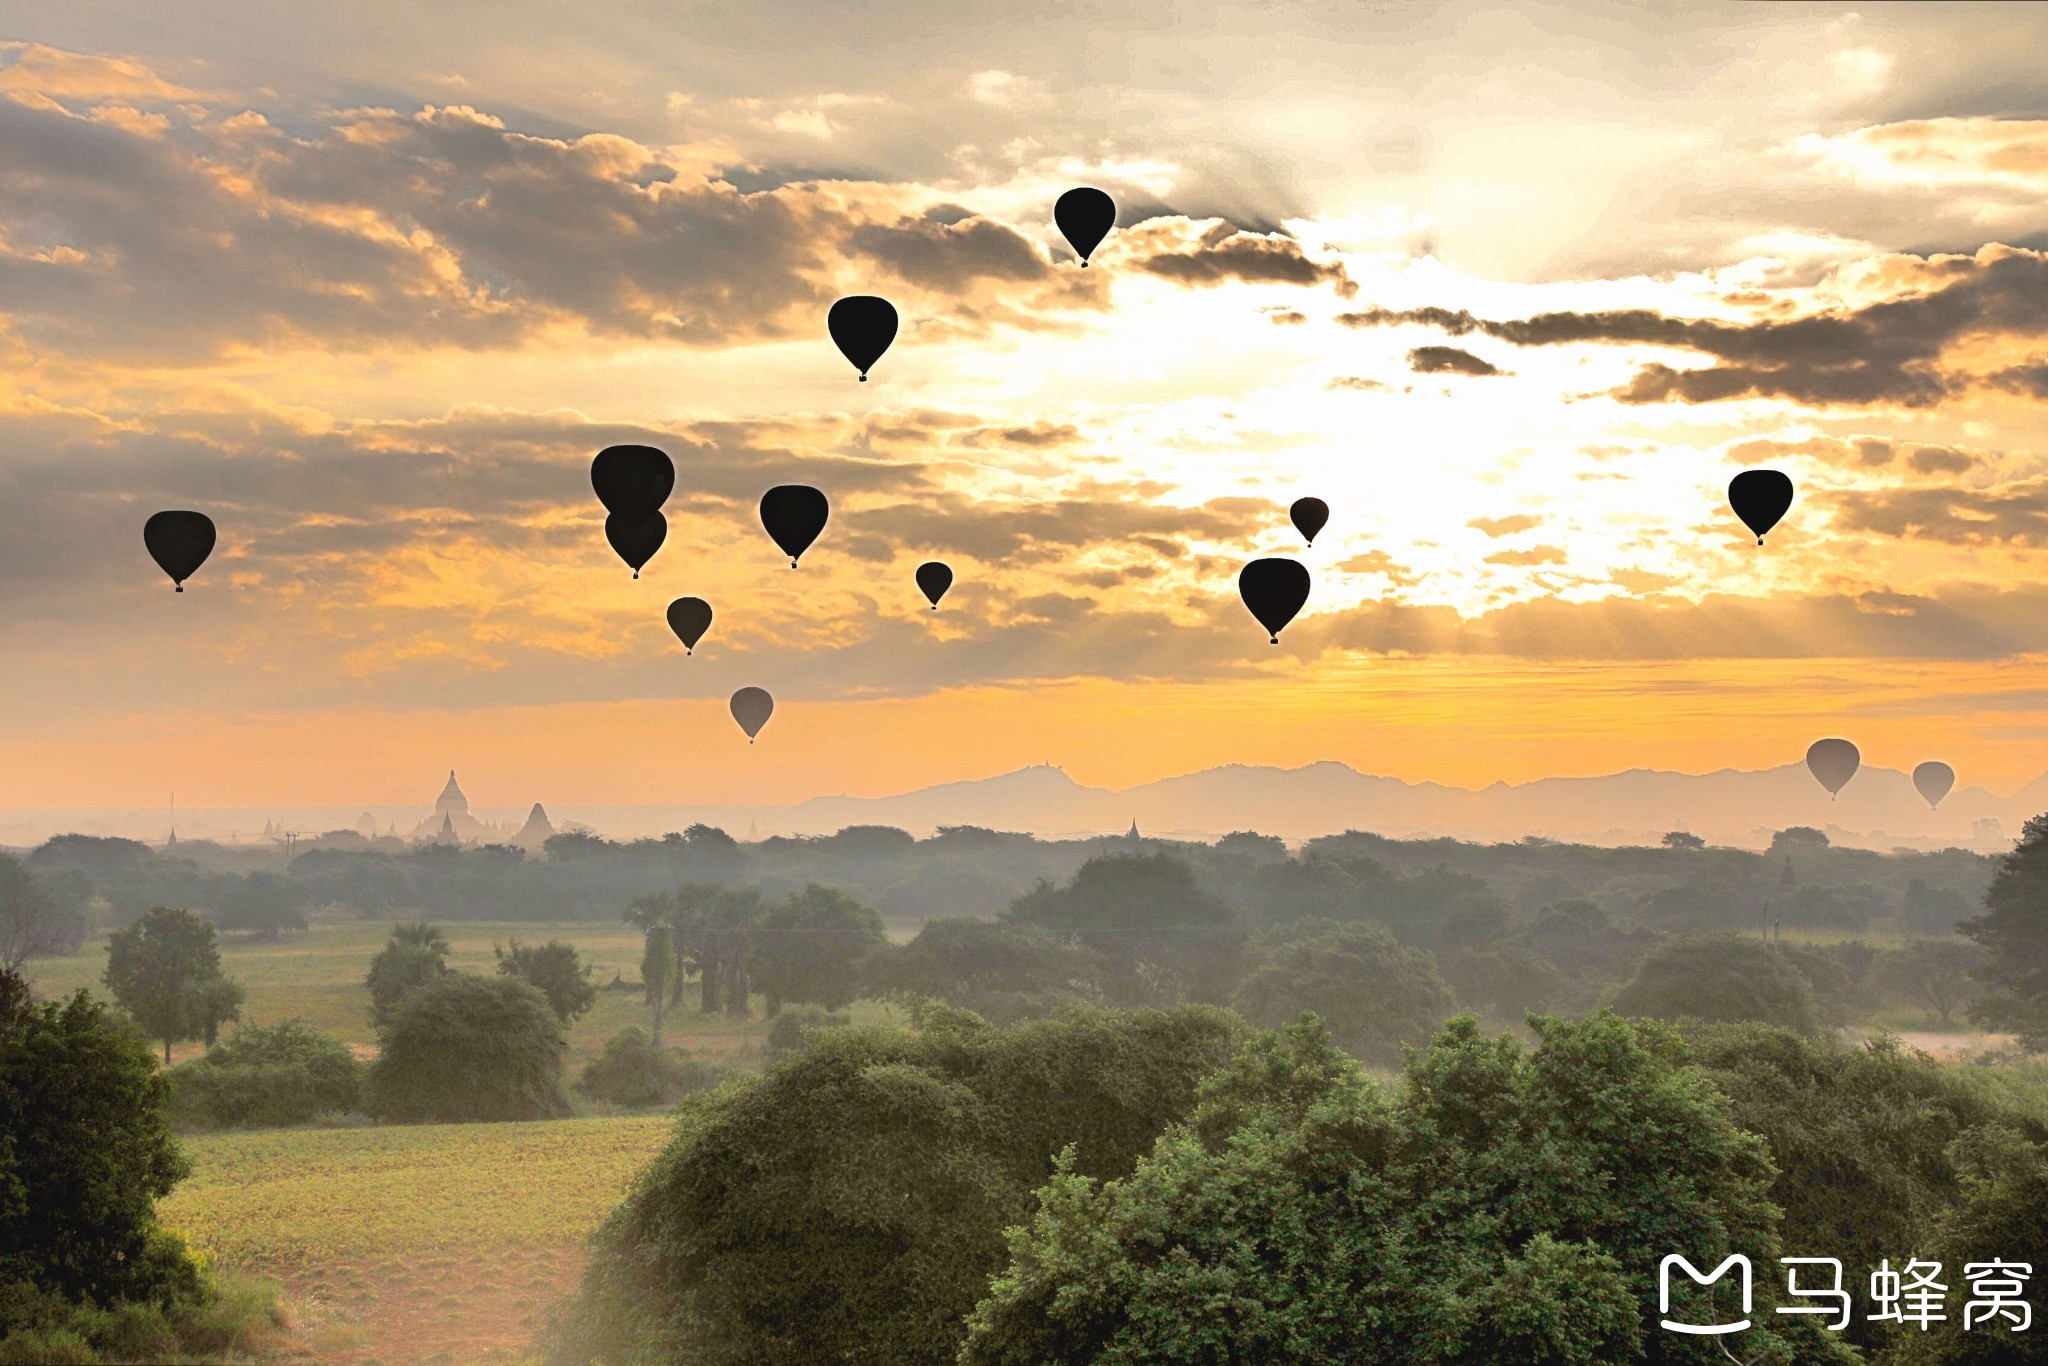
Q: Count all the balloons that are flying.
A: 14